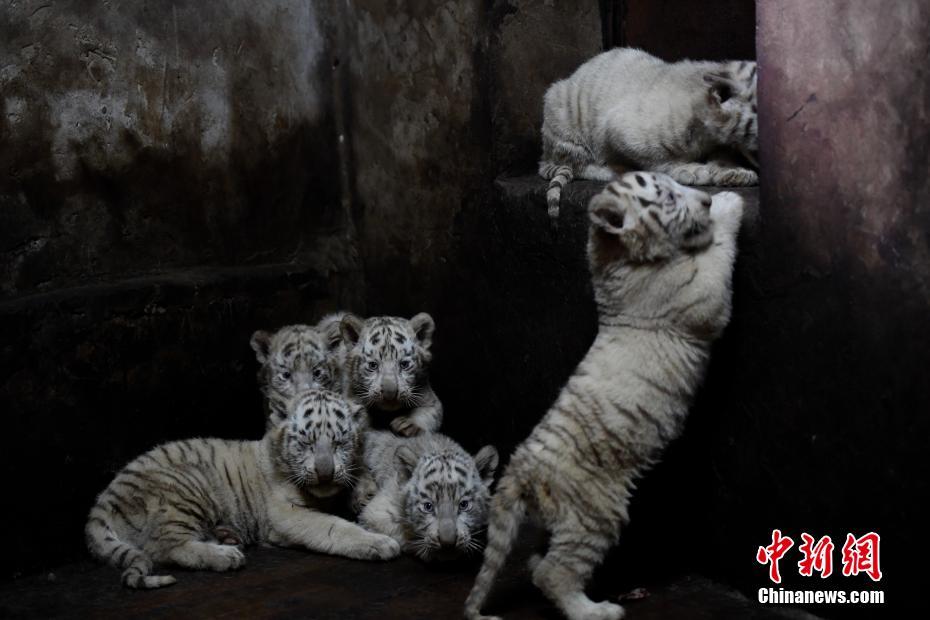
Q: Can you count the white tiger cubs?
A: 6